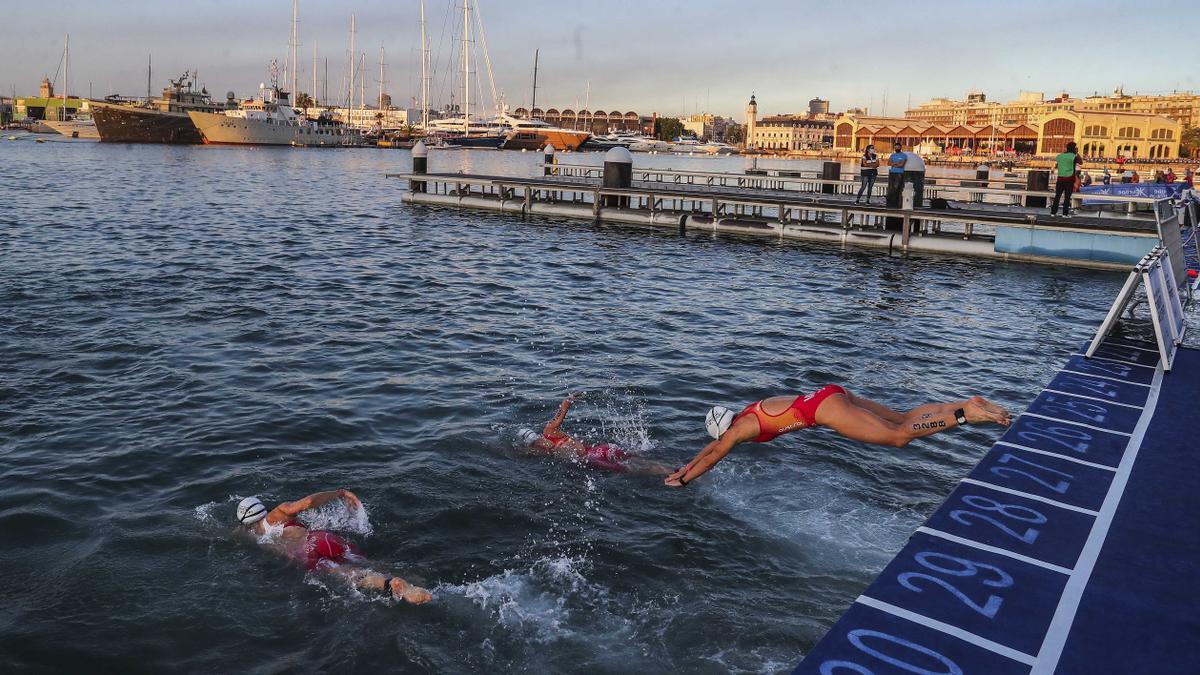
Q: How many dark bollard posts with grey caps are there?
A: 5